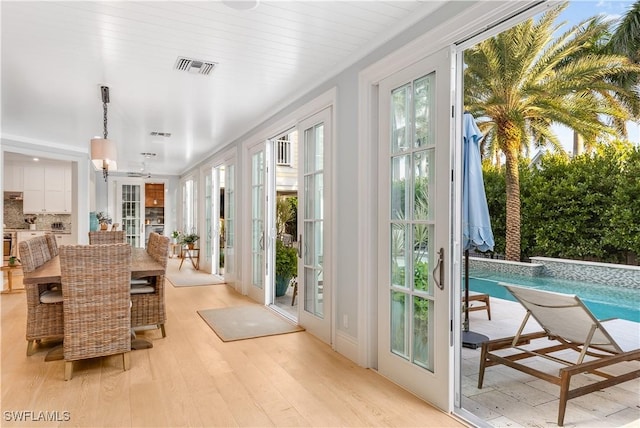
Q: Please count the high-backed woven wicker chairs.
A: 6